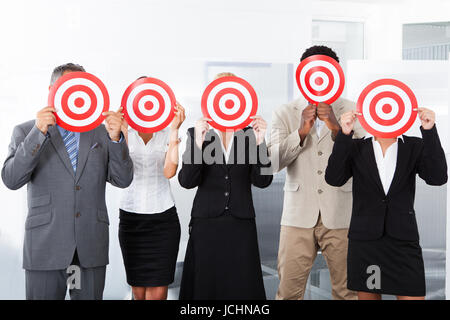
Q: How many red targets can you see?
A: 5